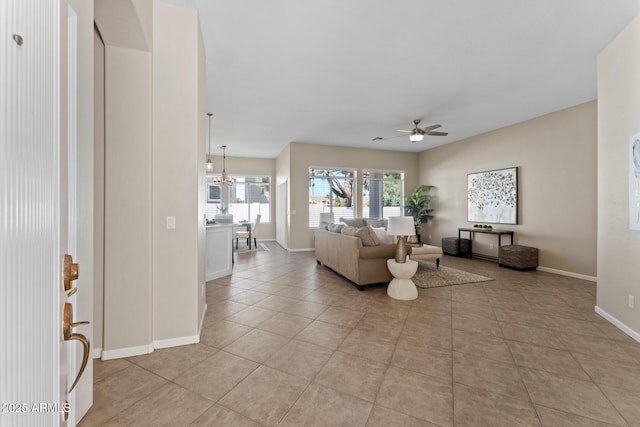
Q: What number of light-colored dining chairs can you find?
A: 1